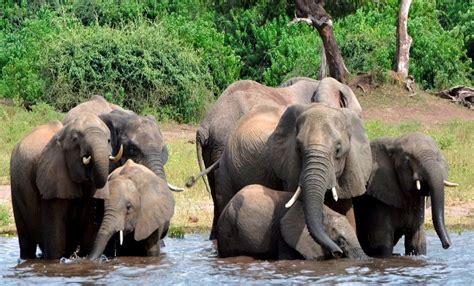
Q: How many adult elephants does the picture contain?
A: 5